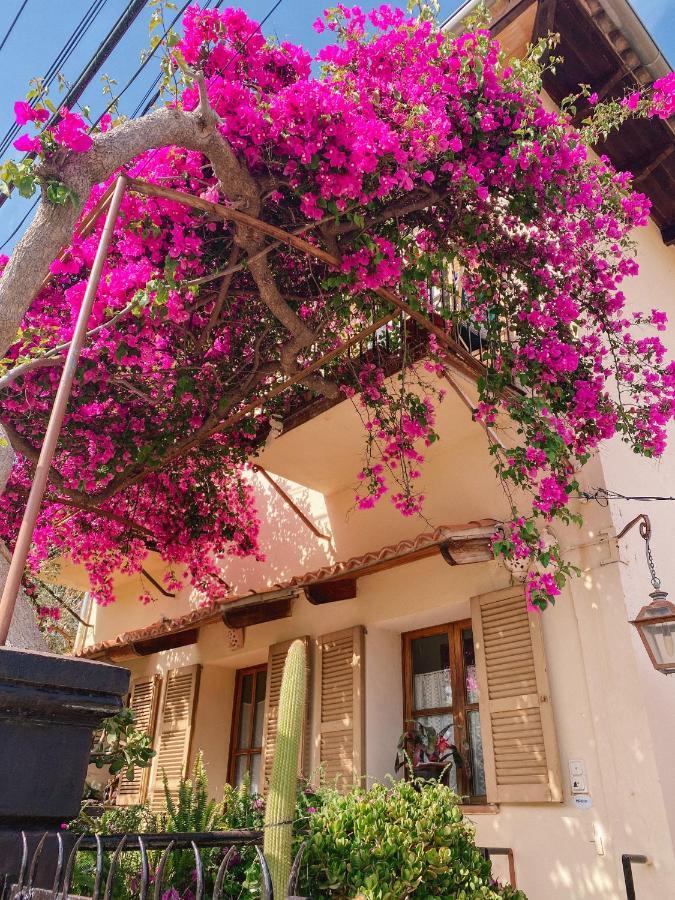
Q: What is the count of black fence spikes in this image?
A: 12